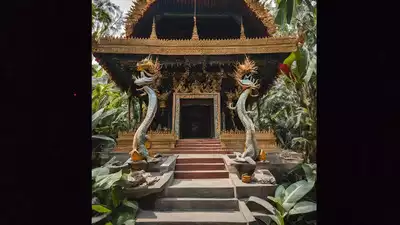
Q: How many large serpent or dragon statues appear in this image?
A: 2